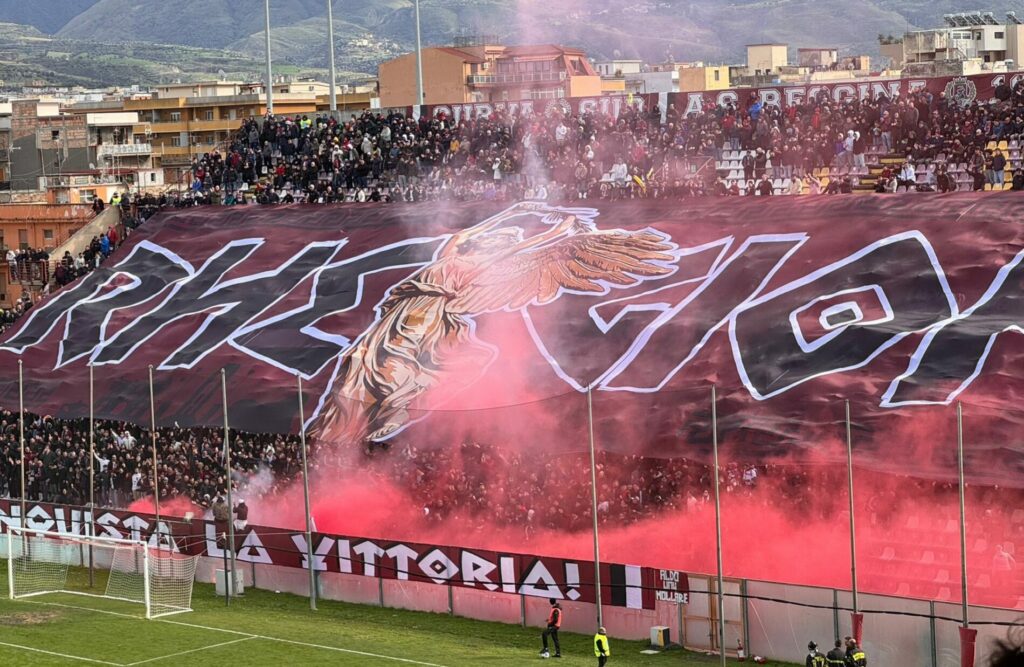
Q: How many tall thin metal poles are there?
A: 12